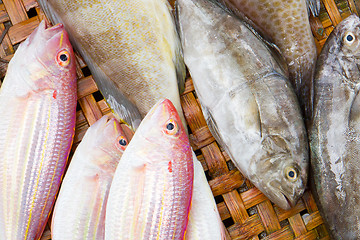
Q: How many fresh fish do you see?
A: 8